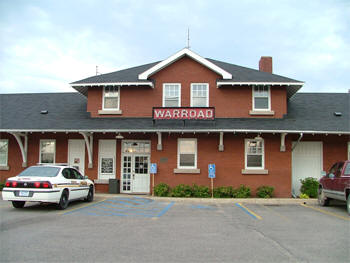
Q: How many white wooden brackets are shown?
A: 5